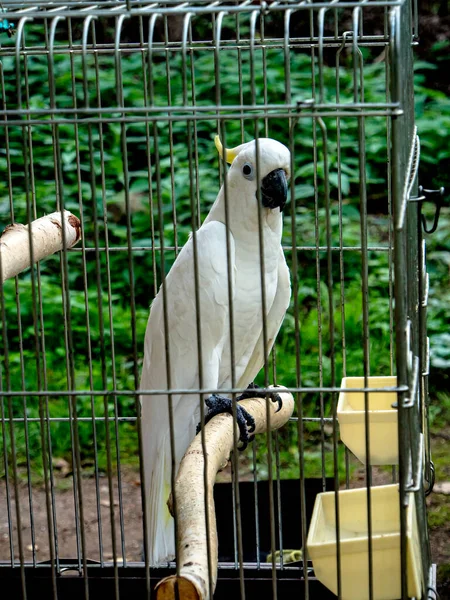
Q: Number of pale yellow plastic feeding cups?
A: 2